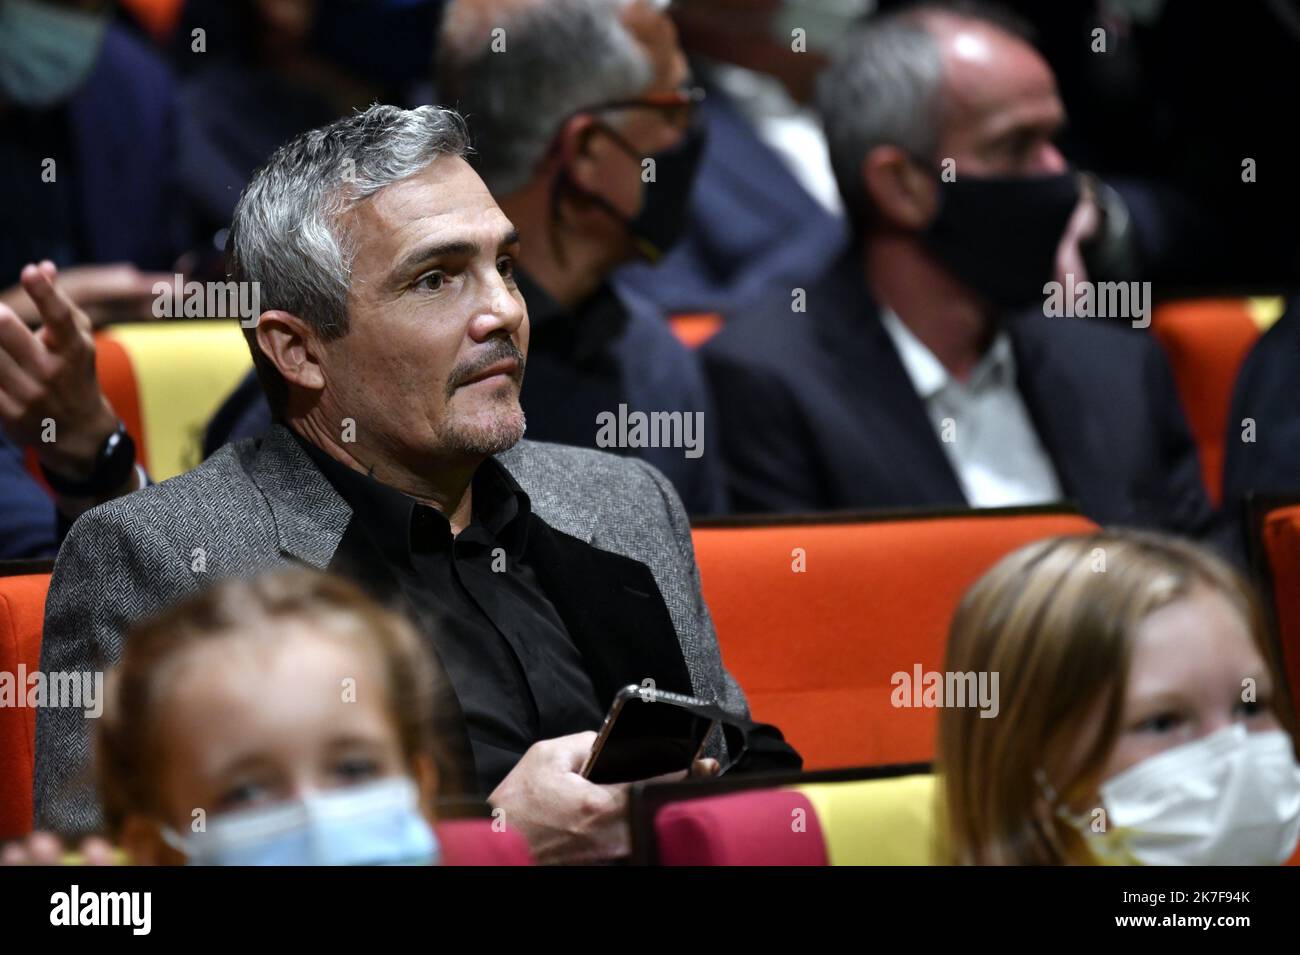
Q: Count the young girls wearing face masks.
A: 2